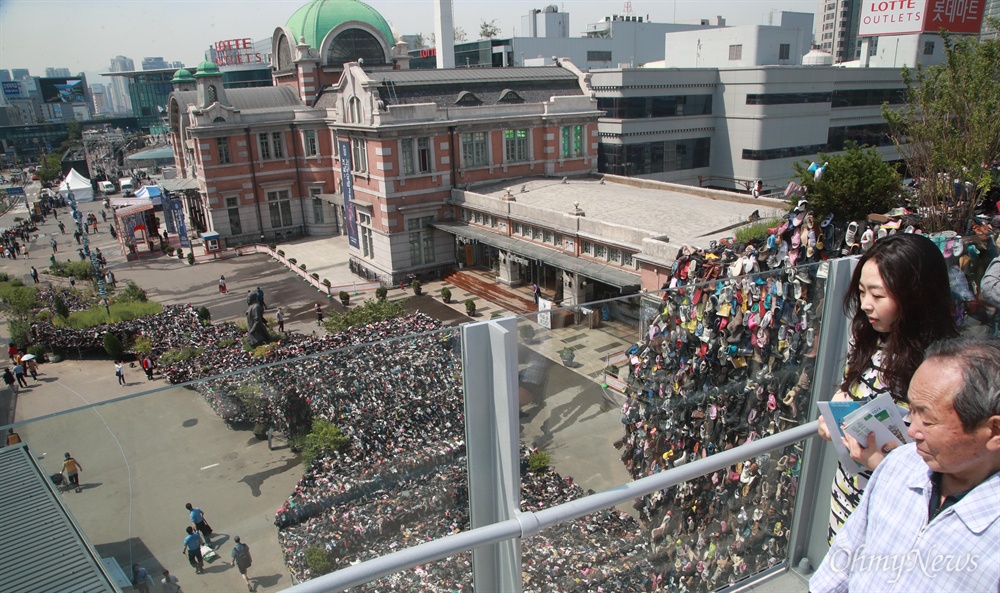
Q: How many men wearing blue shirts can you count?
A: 2